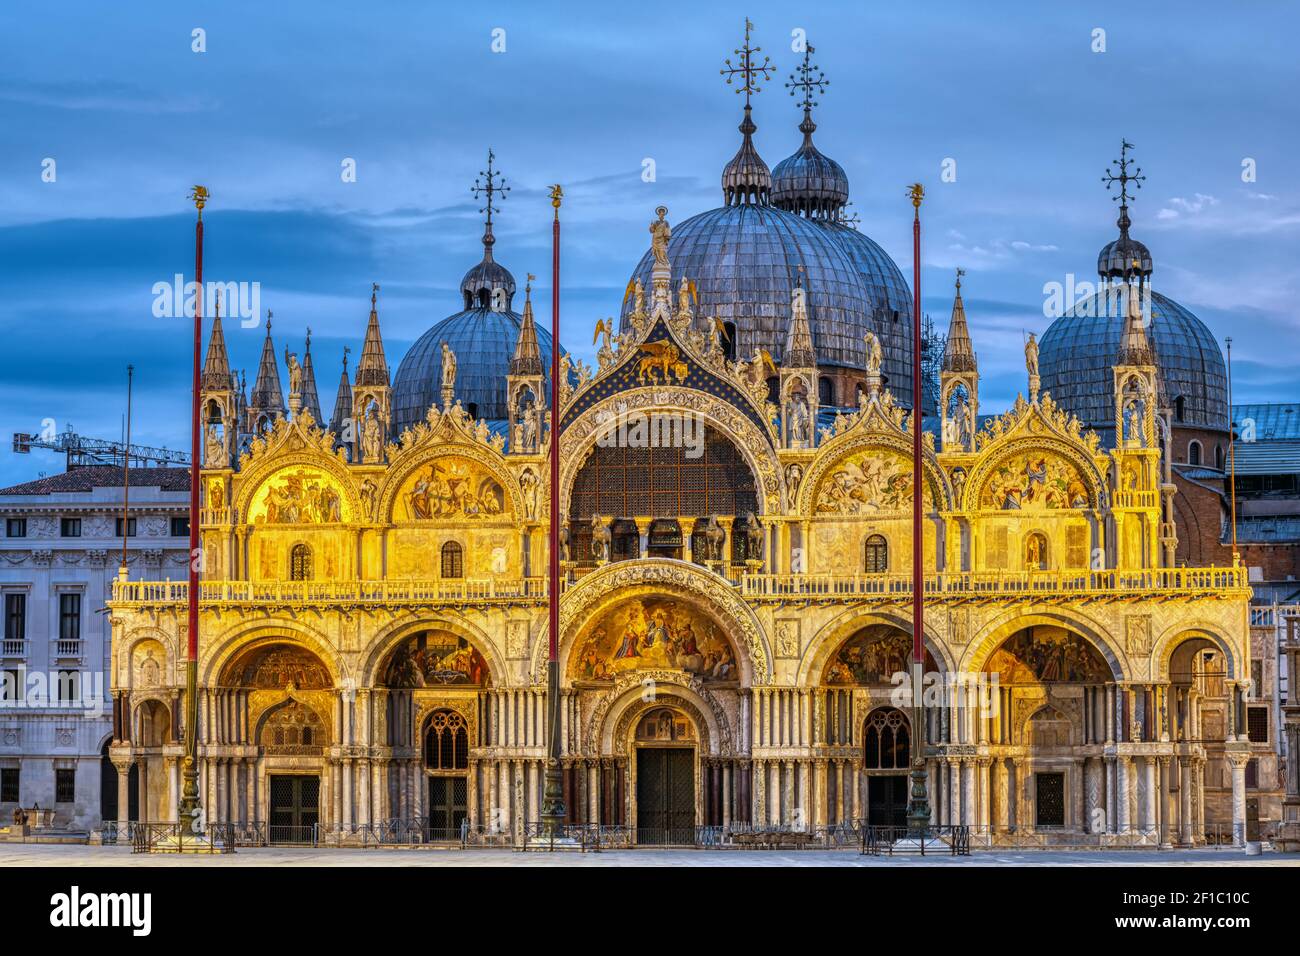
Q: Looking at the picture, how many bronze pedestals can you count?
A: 3